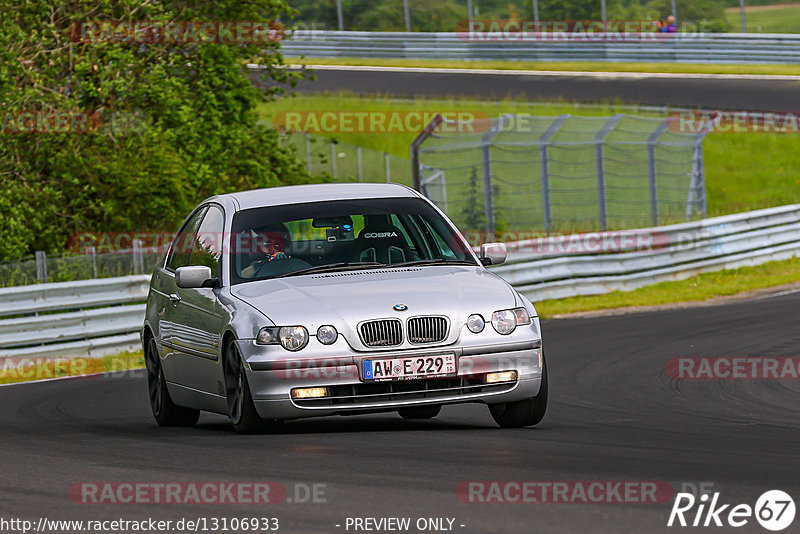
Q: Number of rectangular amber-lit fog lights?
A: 2